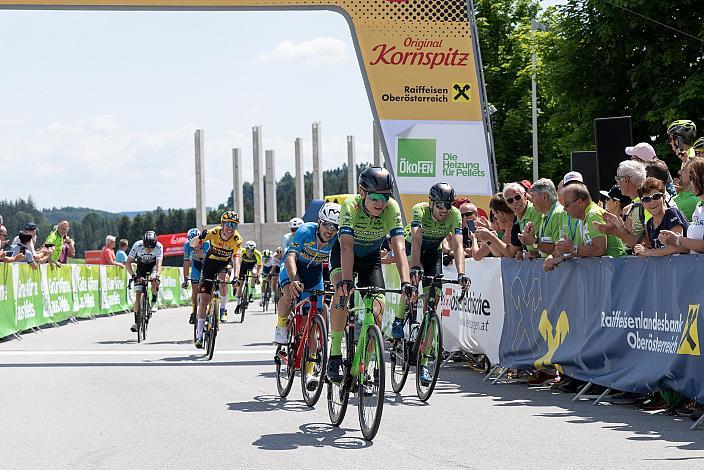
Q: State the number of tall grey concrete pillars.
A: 8